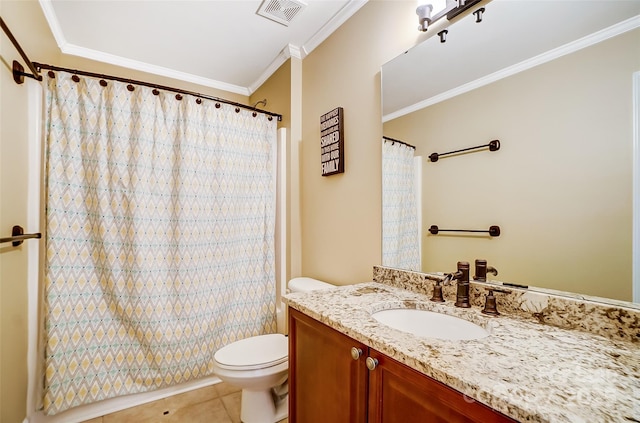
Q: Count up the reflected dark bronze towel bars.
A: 2